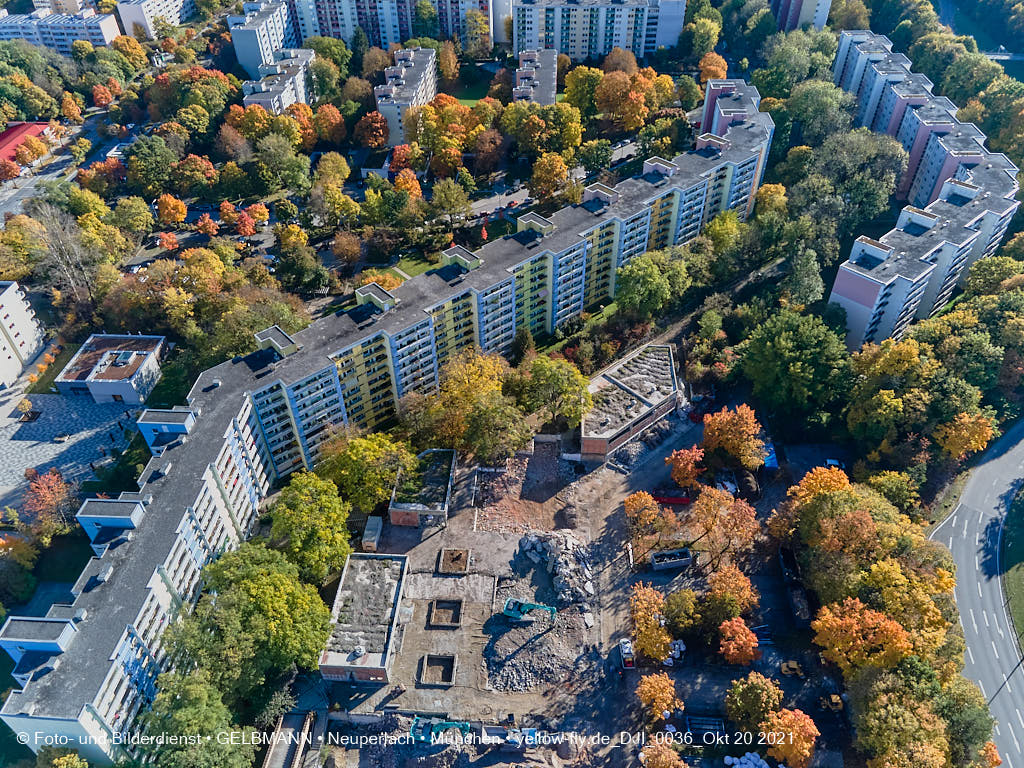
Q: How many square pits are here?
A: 3